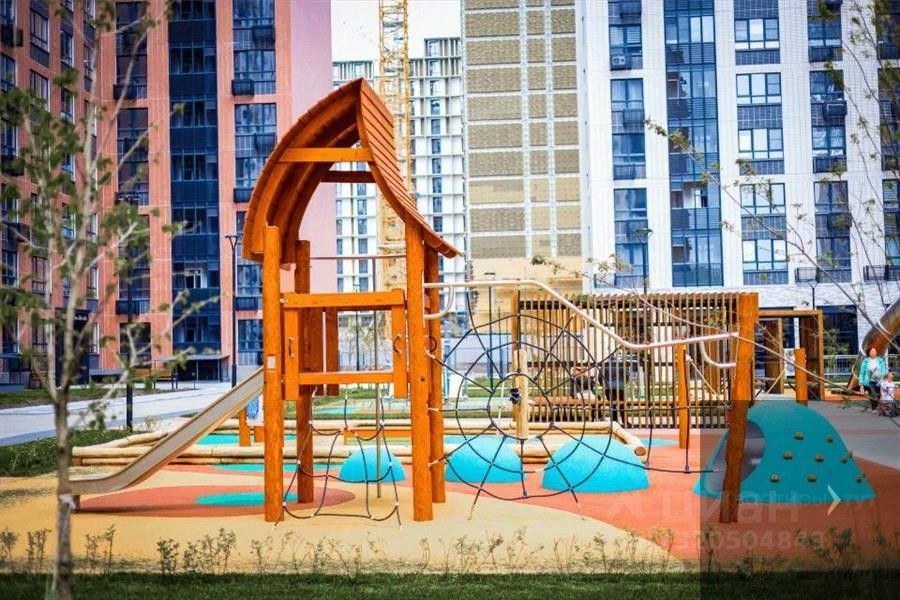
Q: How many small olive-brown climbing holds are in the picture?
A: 10